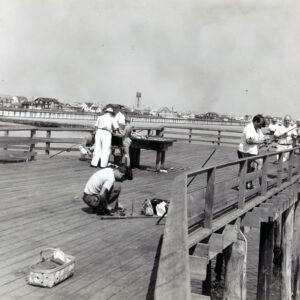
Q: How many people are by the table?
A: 3